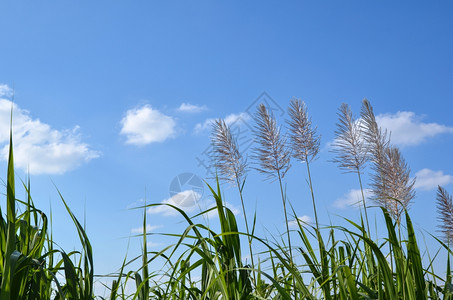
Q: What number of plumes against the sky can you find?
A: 7